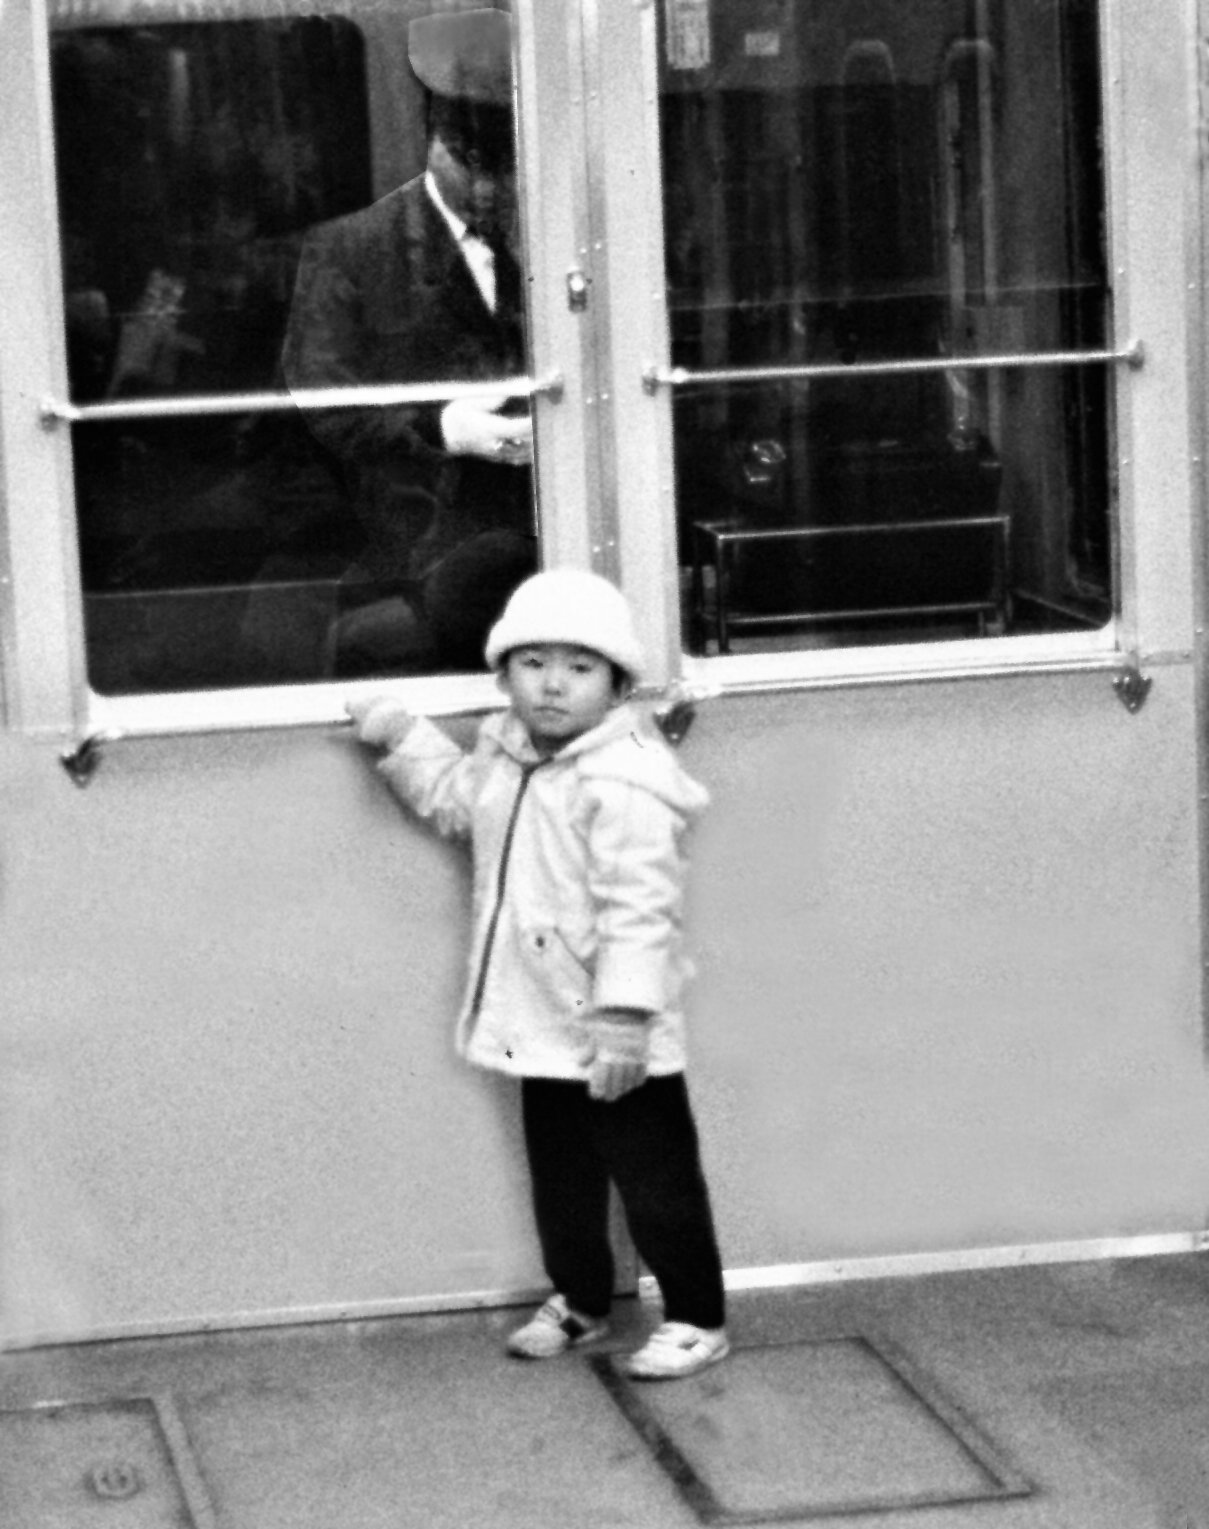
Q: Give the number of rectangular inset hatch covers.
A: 2